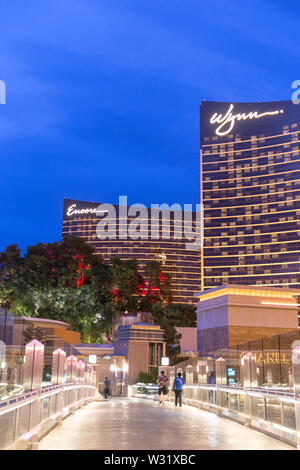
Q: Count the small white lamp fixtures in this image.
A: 2